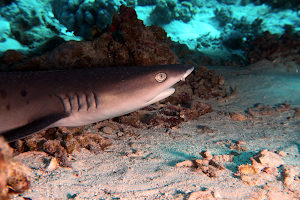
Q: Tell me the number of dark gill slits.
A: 5